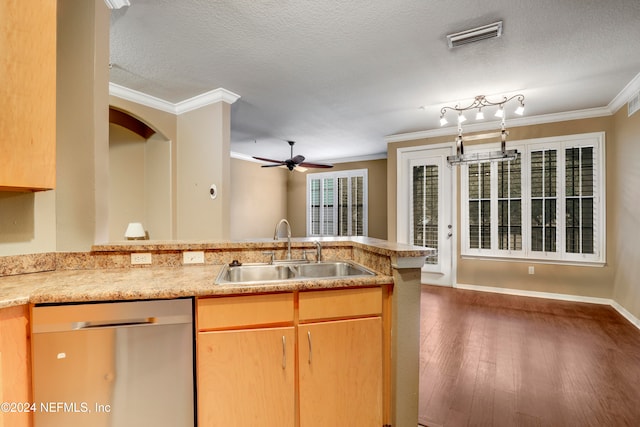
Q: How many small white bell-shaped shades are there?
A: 5